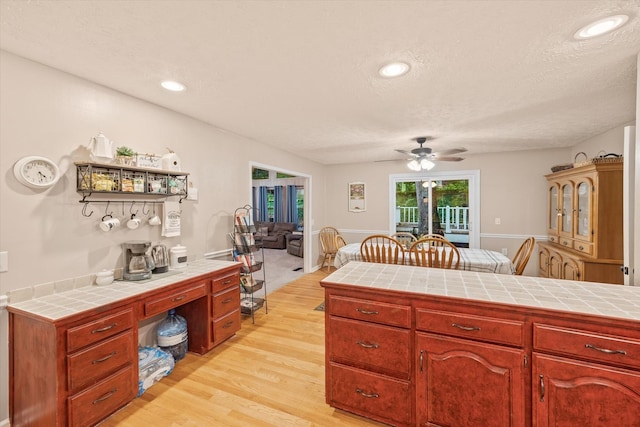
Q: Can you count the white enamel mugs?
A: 3